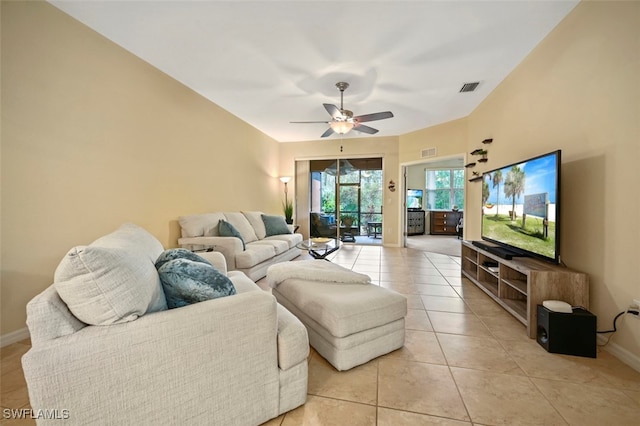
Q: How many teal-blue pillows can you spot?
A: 4